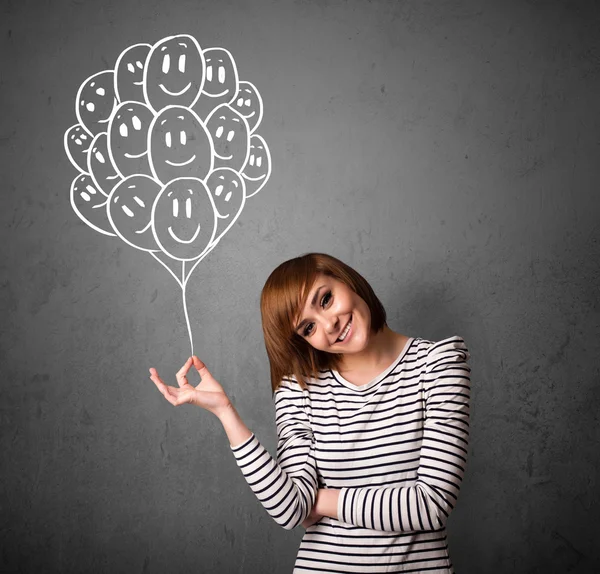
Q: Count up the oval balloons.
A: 15